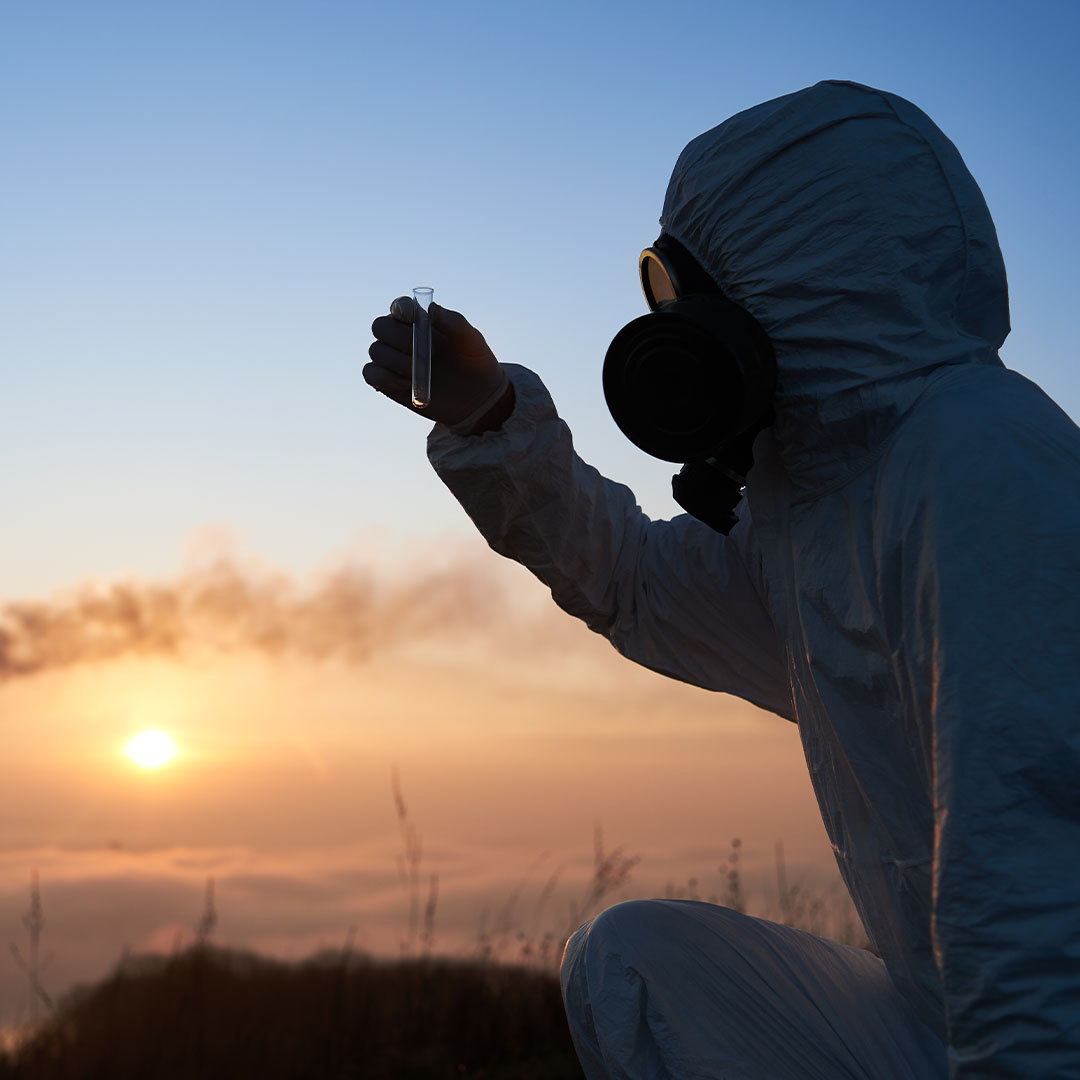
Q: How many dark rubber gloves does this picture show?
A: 1